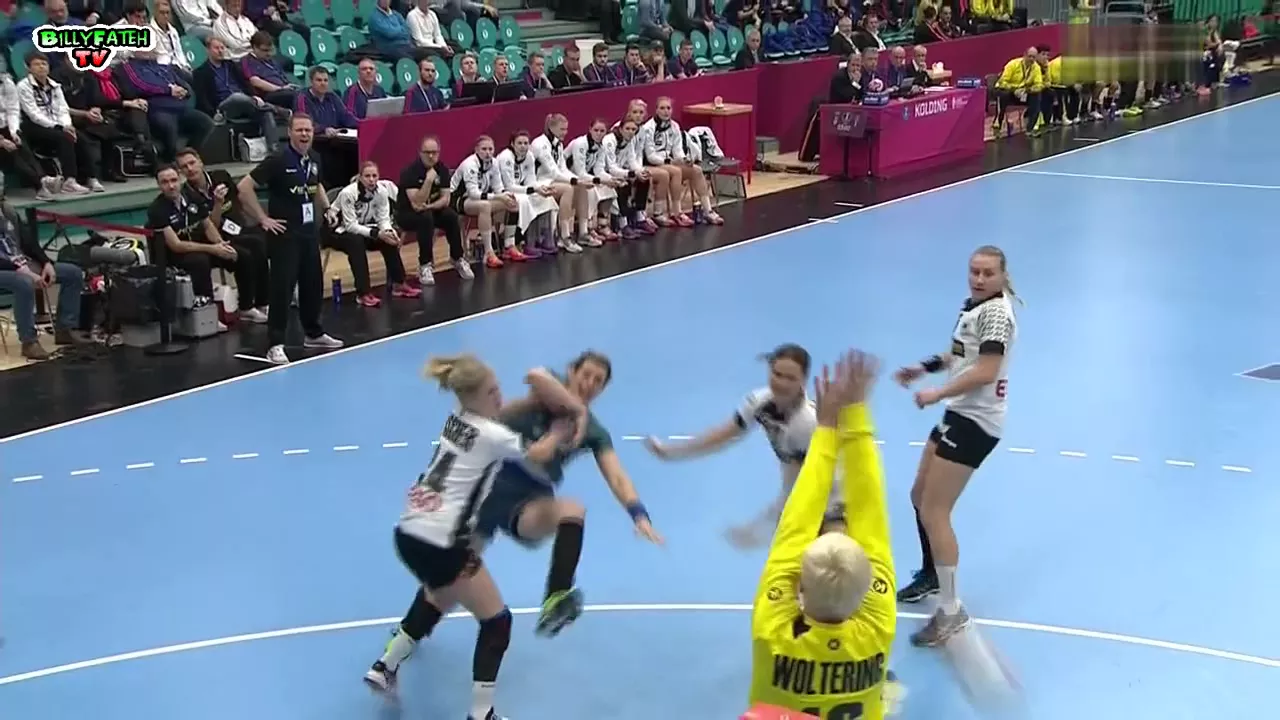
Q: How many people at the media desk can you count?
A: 4